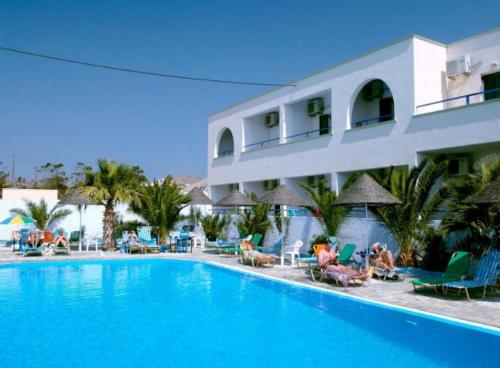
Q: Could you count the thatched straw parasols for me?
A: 6